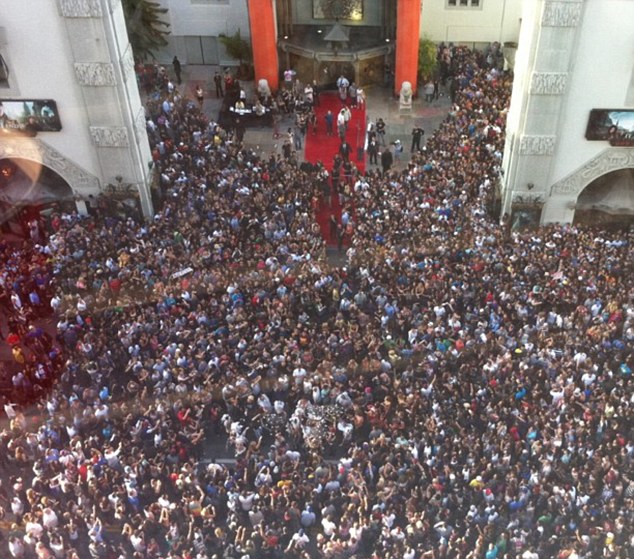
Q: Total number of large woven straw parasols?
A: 0